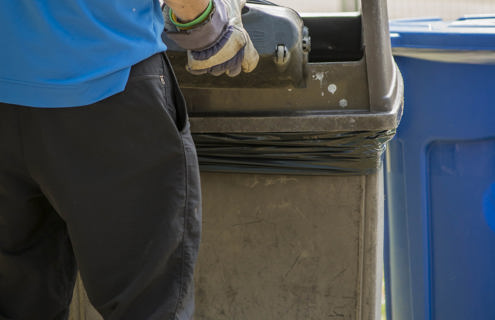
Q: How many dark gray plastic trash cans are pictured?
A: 1